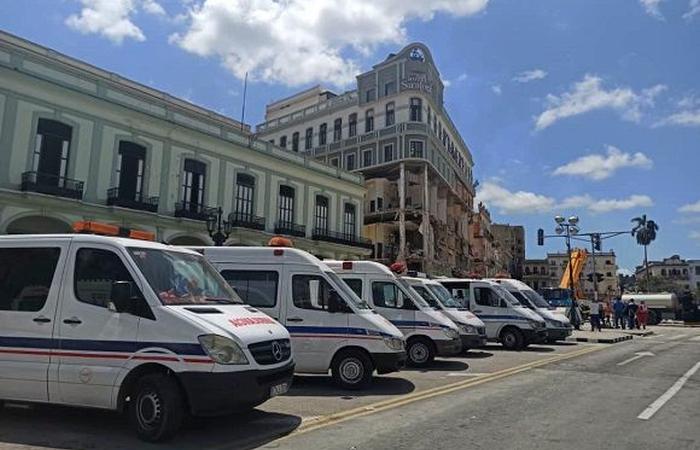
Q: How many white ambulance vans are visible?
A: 6